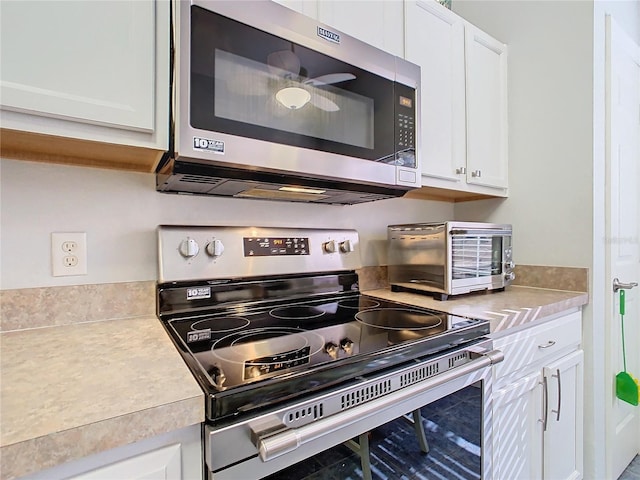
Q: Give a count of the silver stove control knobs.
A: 4